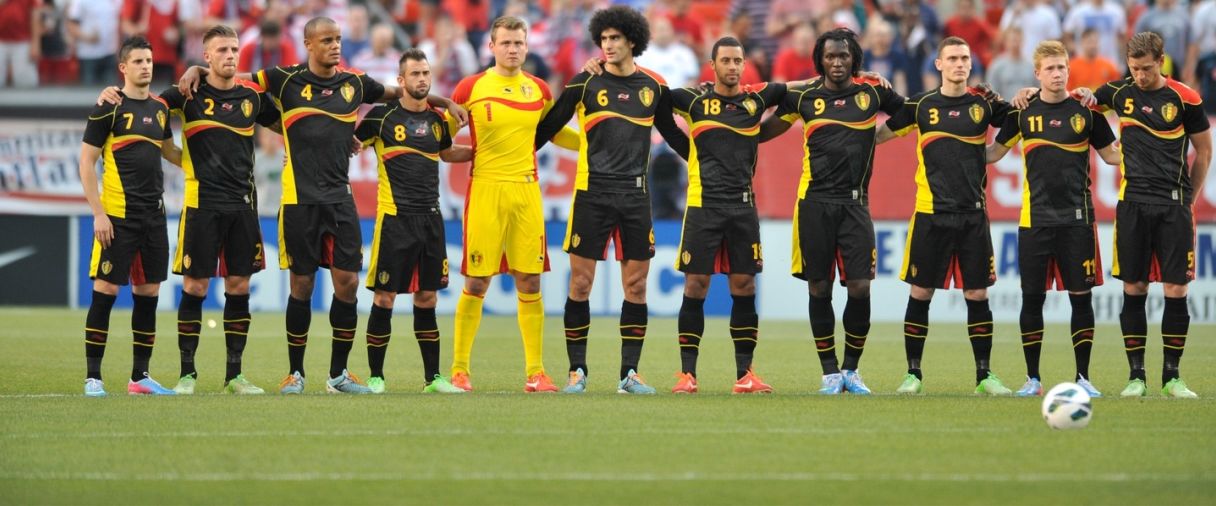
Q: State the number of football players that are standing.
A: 11